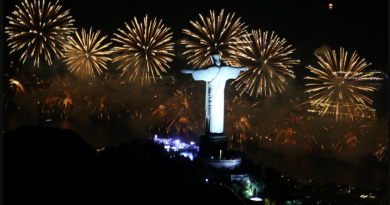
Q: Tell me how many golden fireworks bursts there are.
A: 6